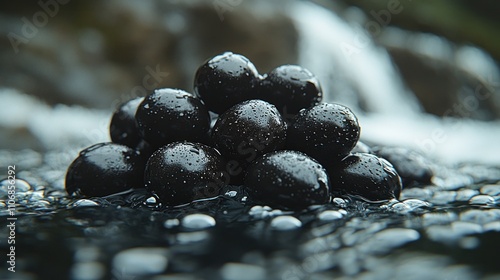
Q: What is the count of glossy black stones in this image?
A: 11